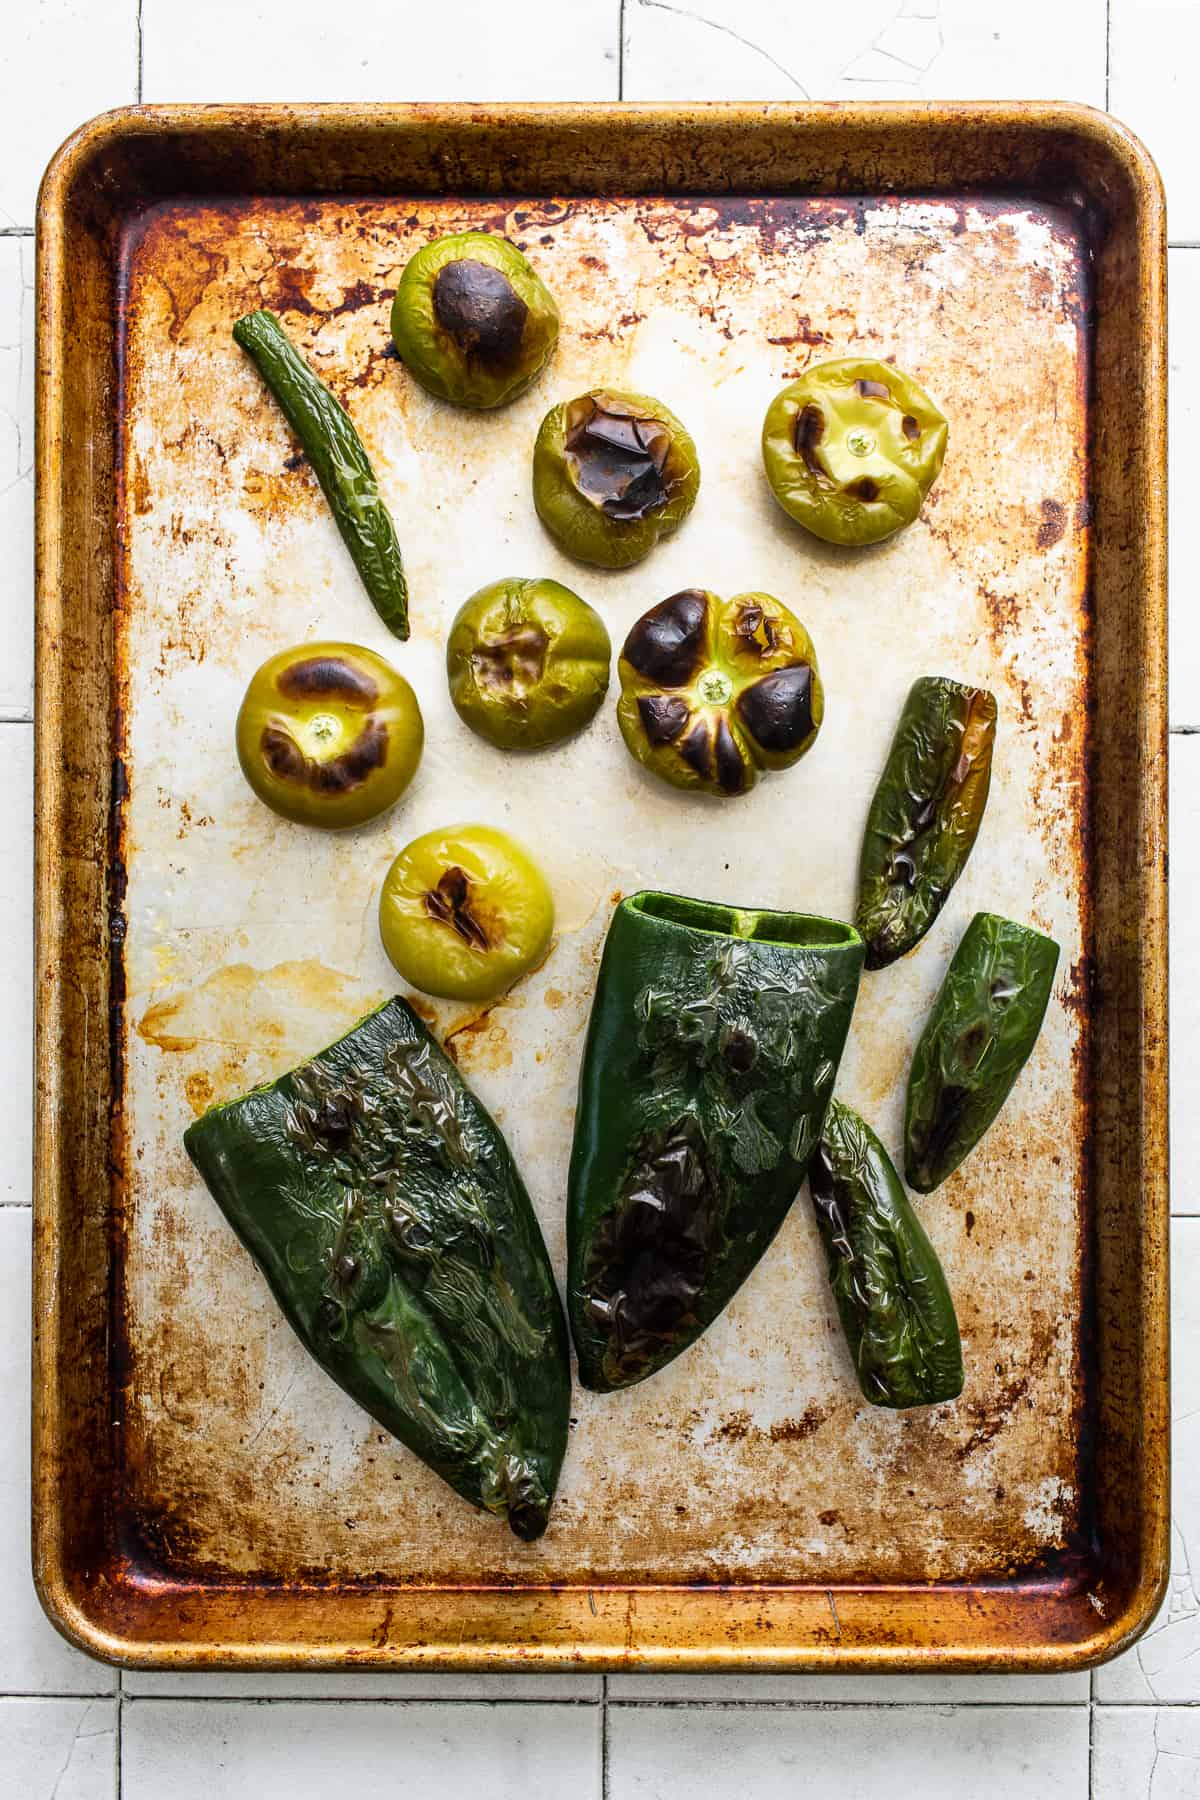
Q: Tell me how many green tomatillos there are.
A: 7